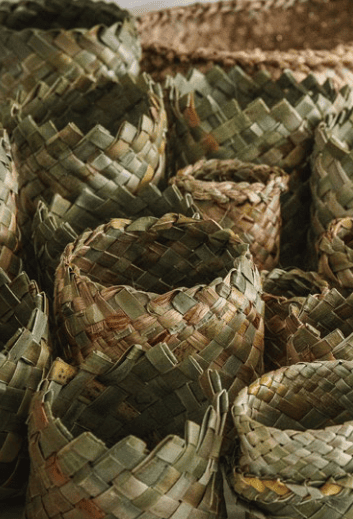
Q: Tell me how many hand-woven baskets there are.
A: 15